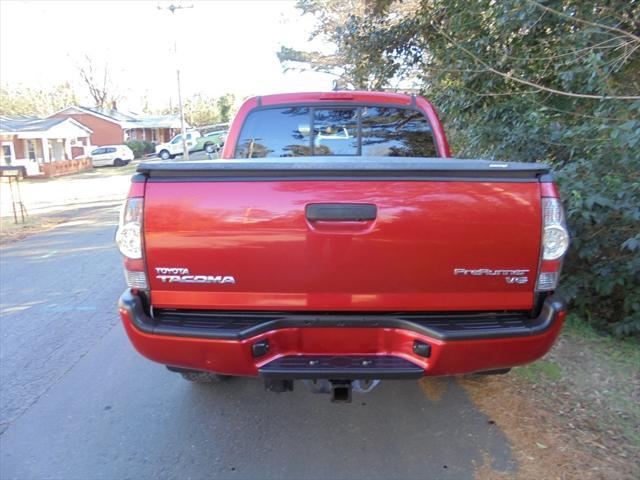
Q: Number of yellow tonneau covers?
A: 0